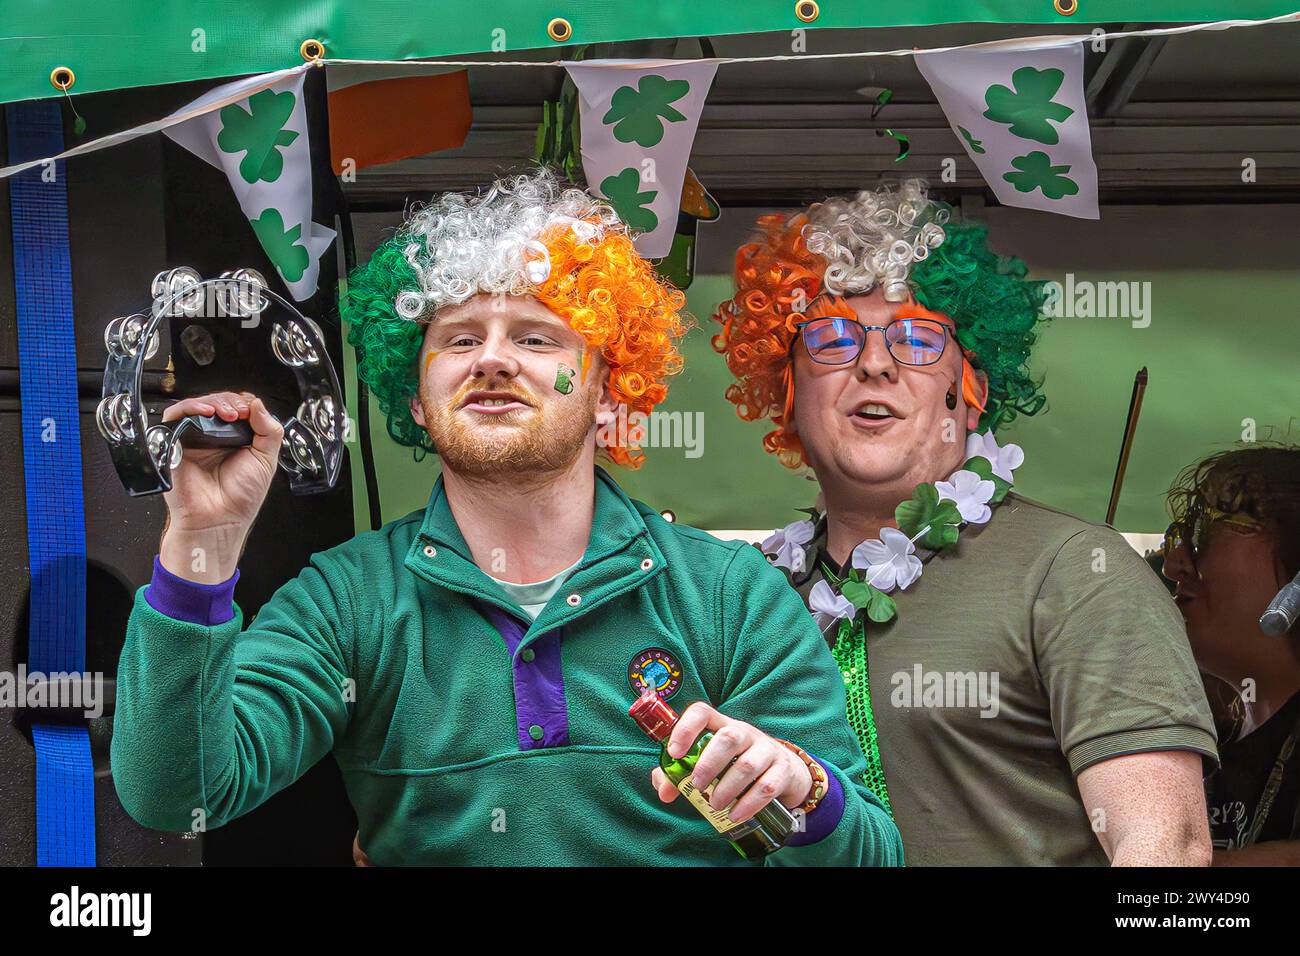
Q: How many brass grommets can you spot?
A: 5